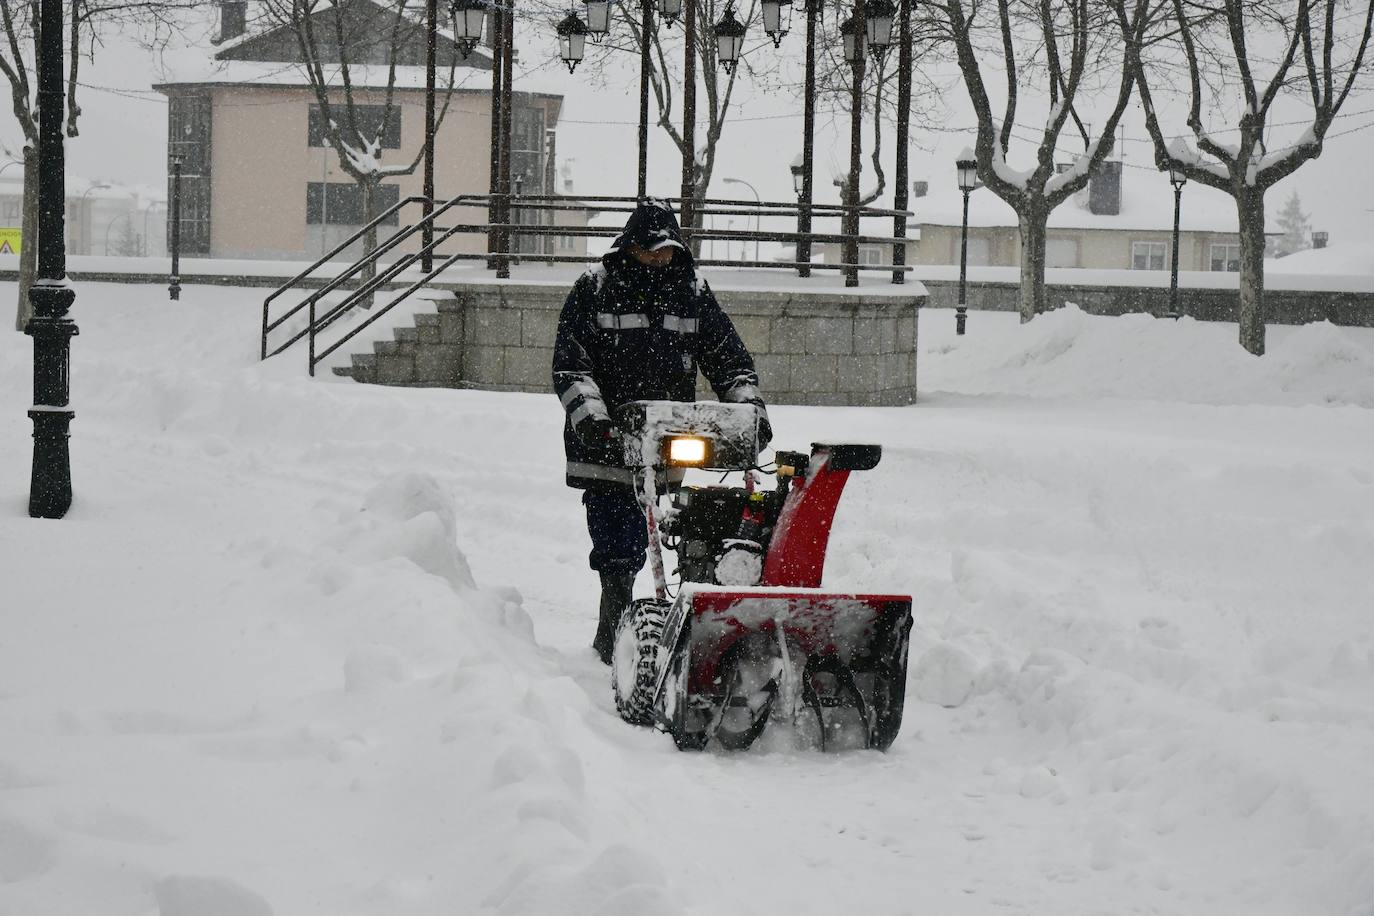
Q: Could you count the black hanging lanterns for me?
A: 8